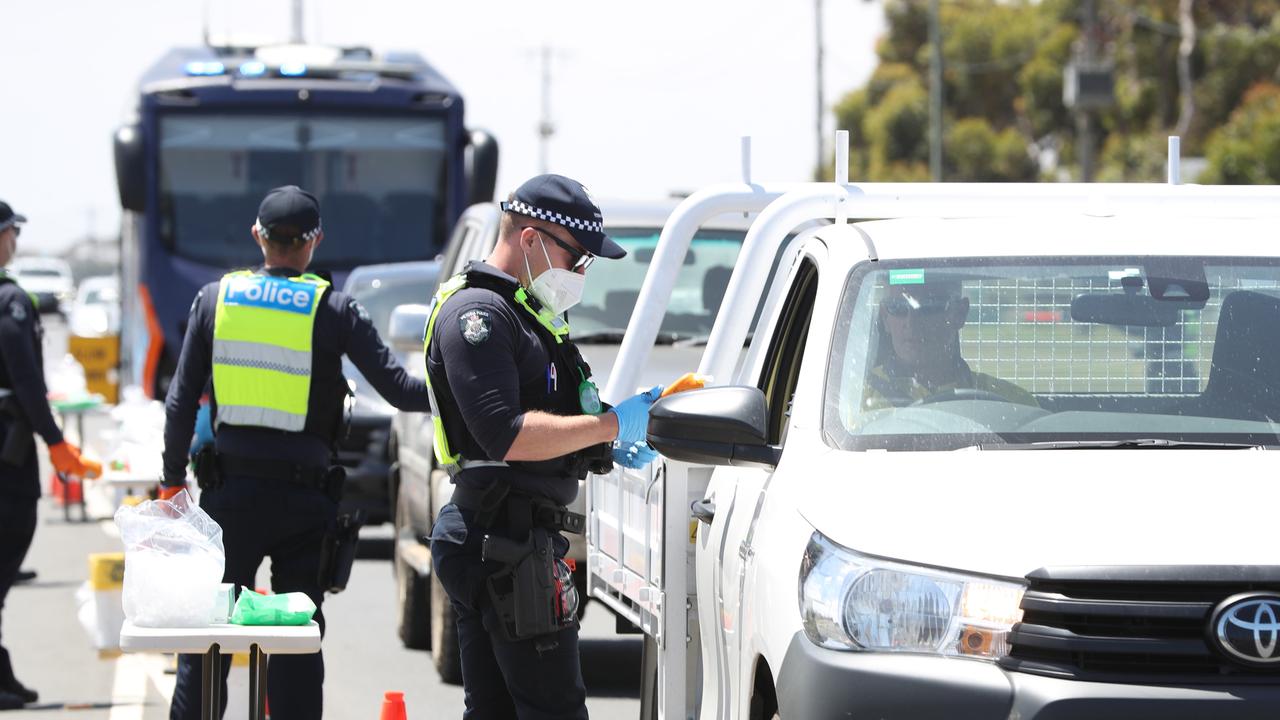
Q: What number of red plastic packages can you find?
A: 0